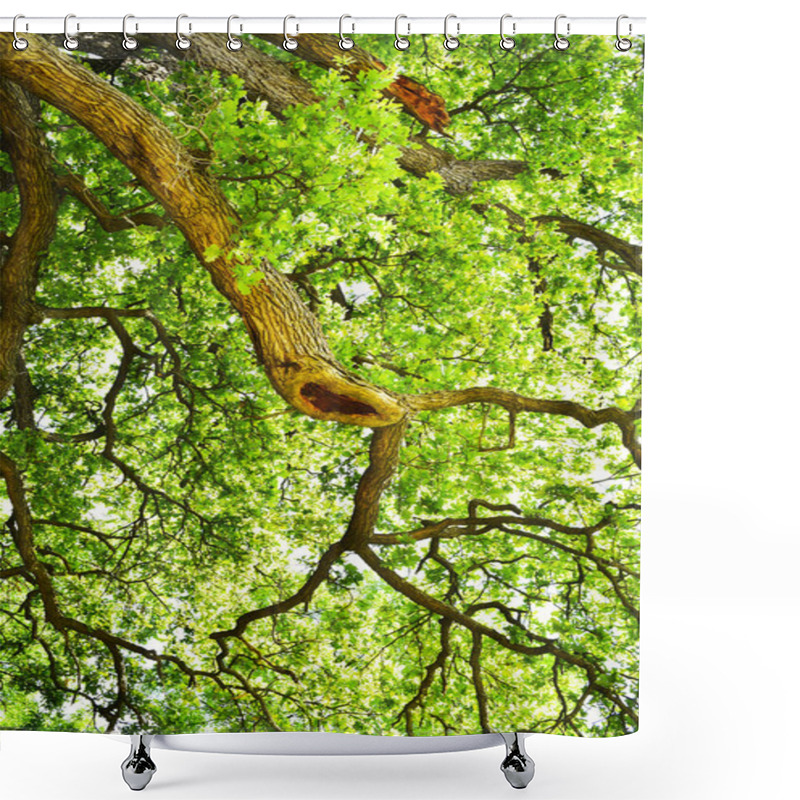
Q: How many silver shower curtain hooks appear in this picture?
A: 12